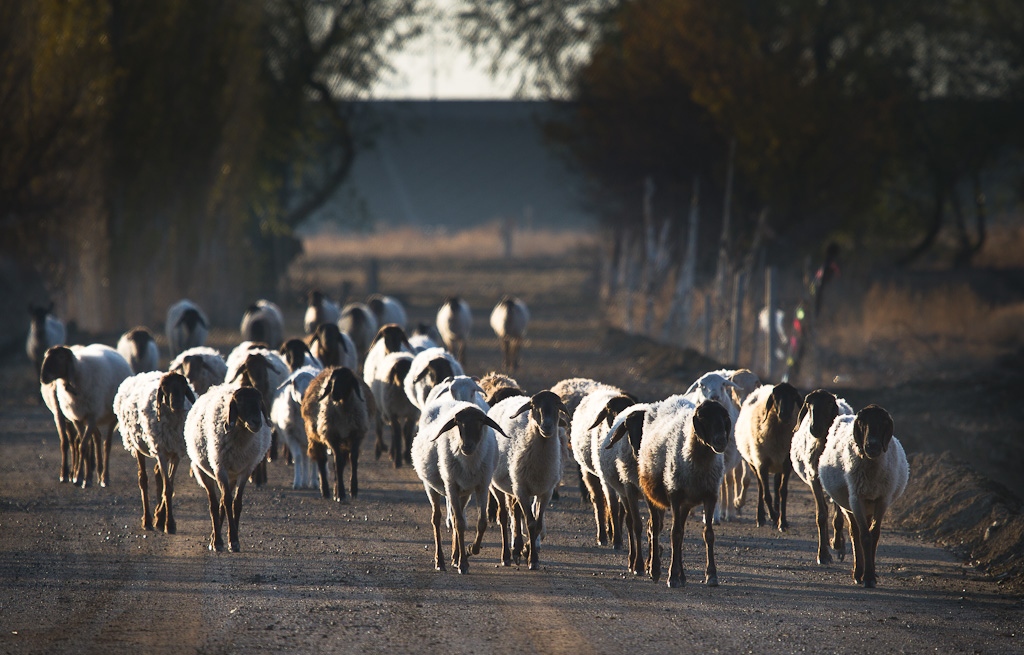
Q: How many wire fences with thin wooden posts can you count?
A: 1